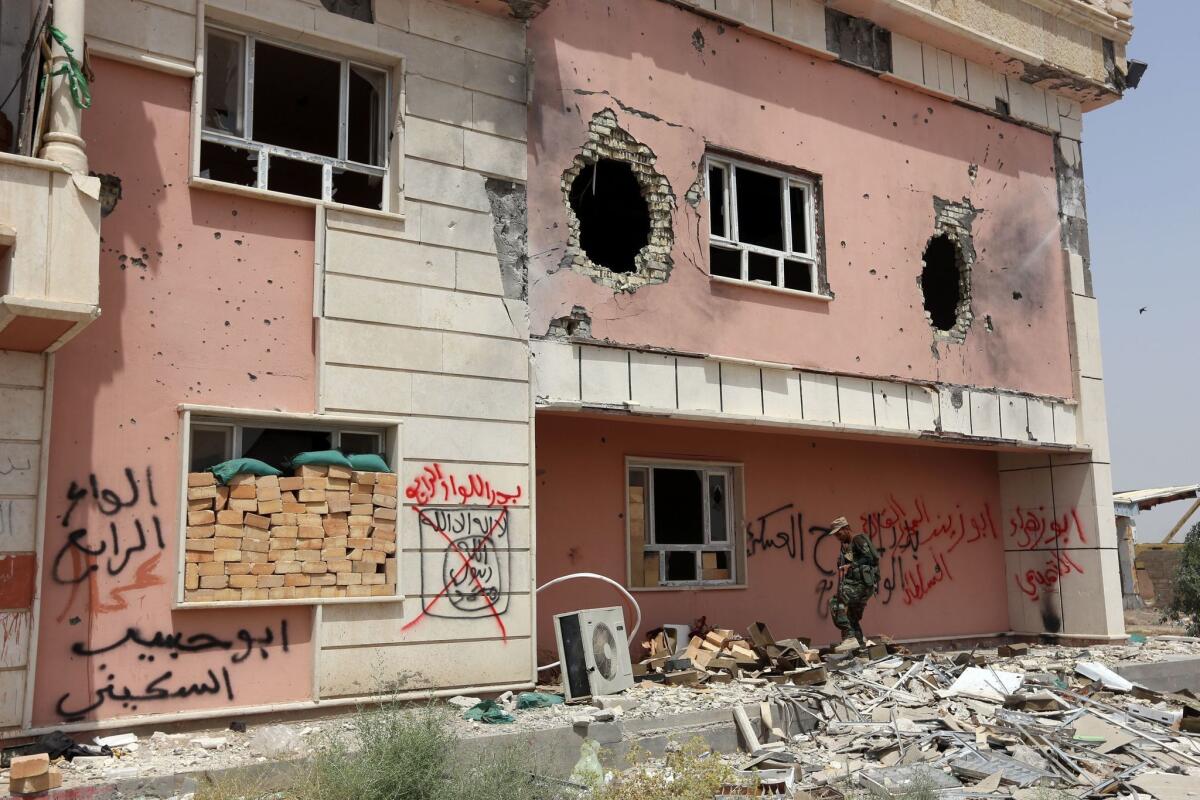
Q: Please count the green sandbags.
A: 3